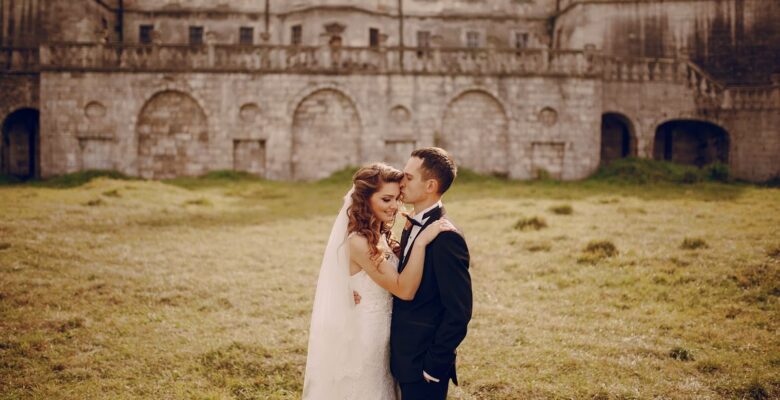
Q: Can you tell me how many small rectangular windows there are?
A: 8